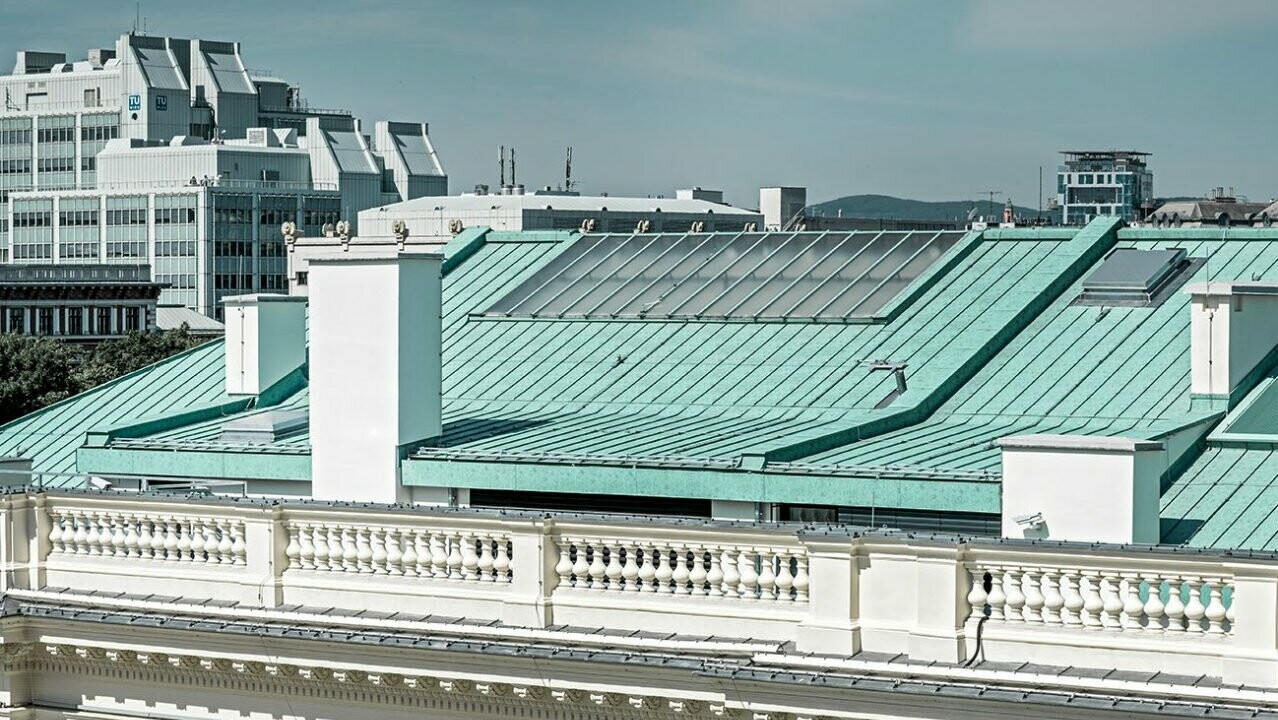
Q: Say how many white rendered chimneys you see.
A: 4